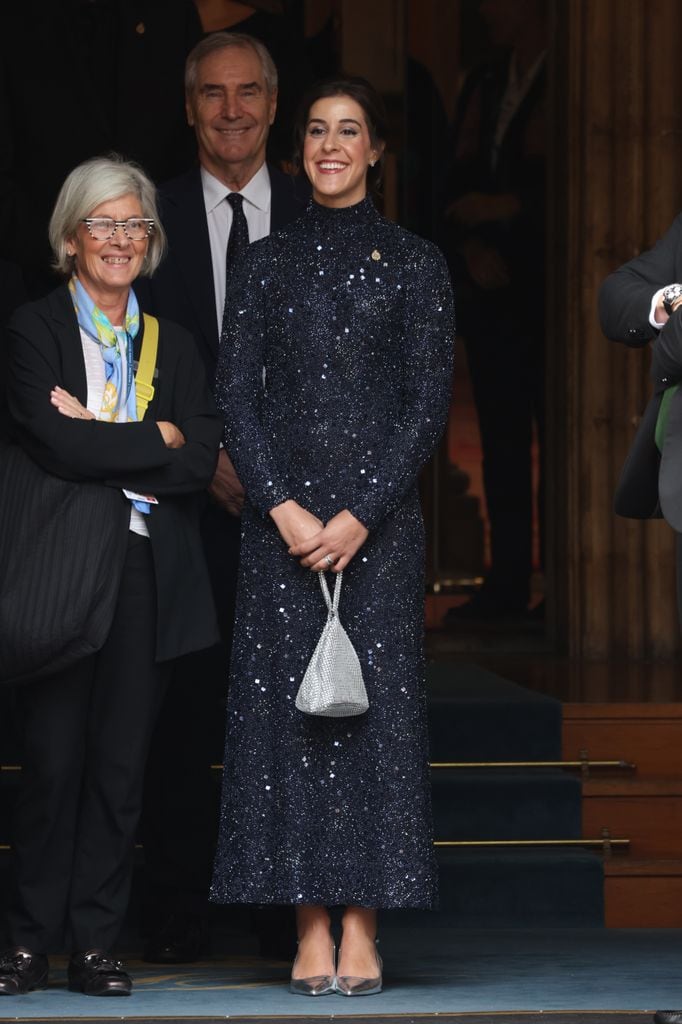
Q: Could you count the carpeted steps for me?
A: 3